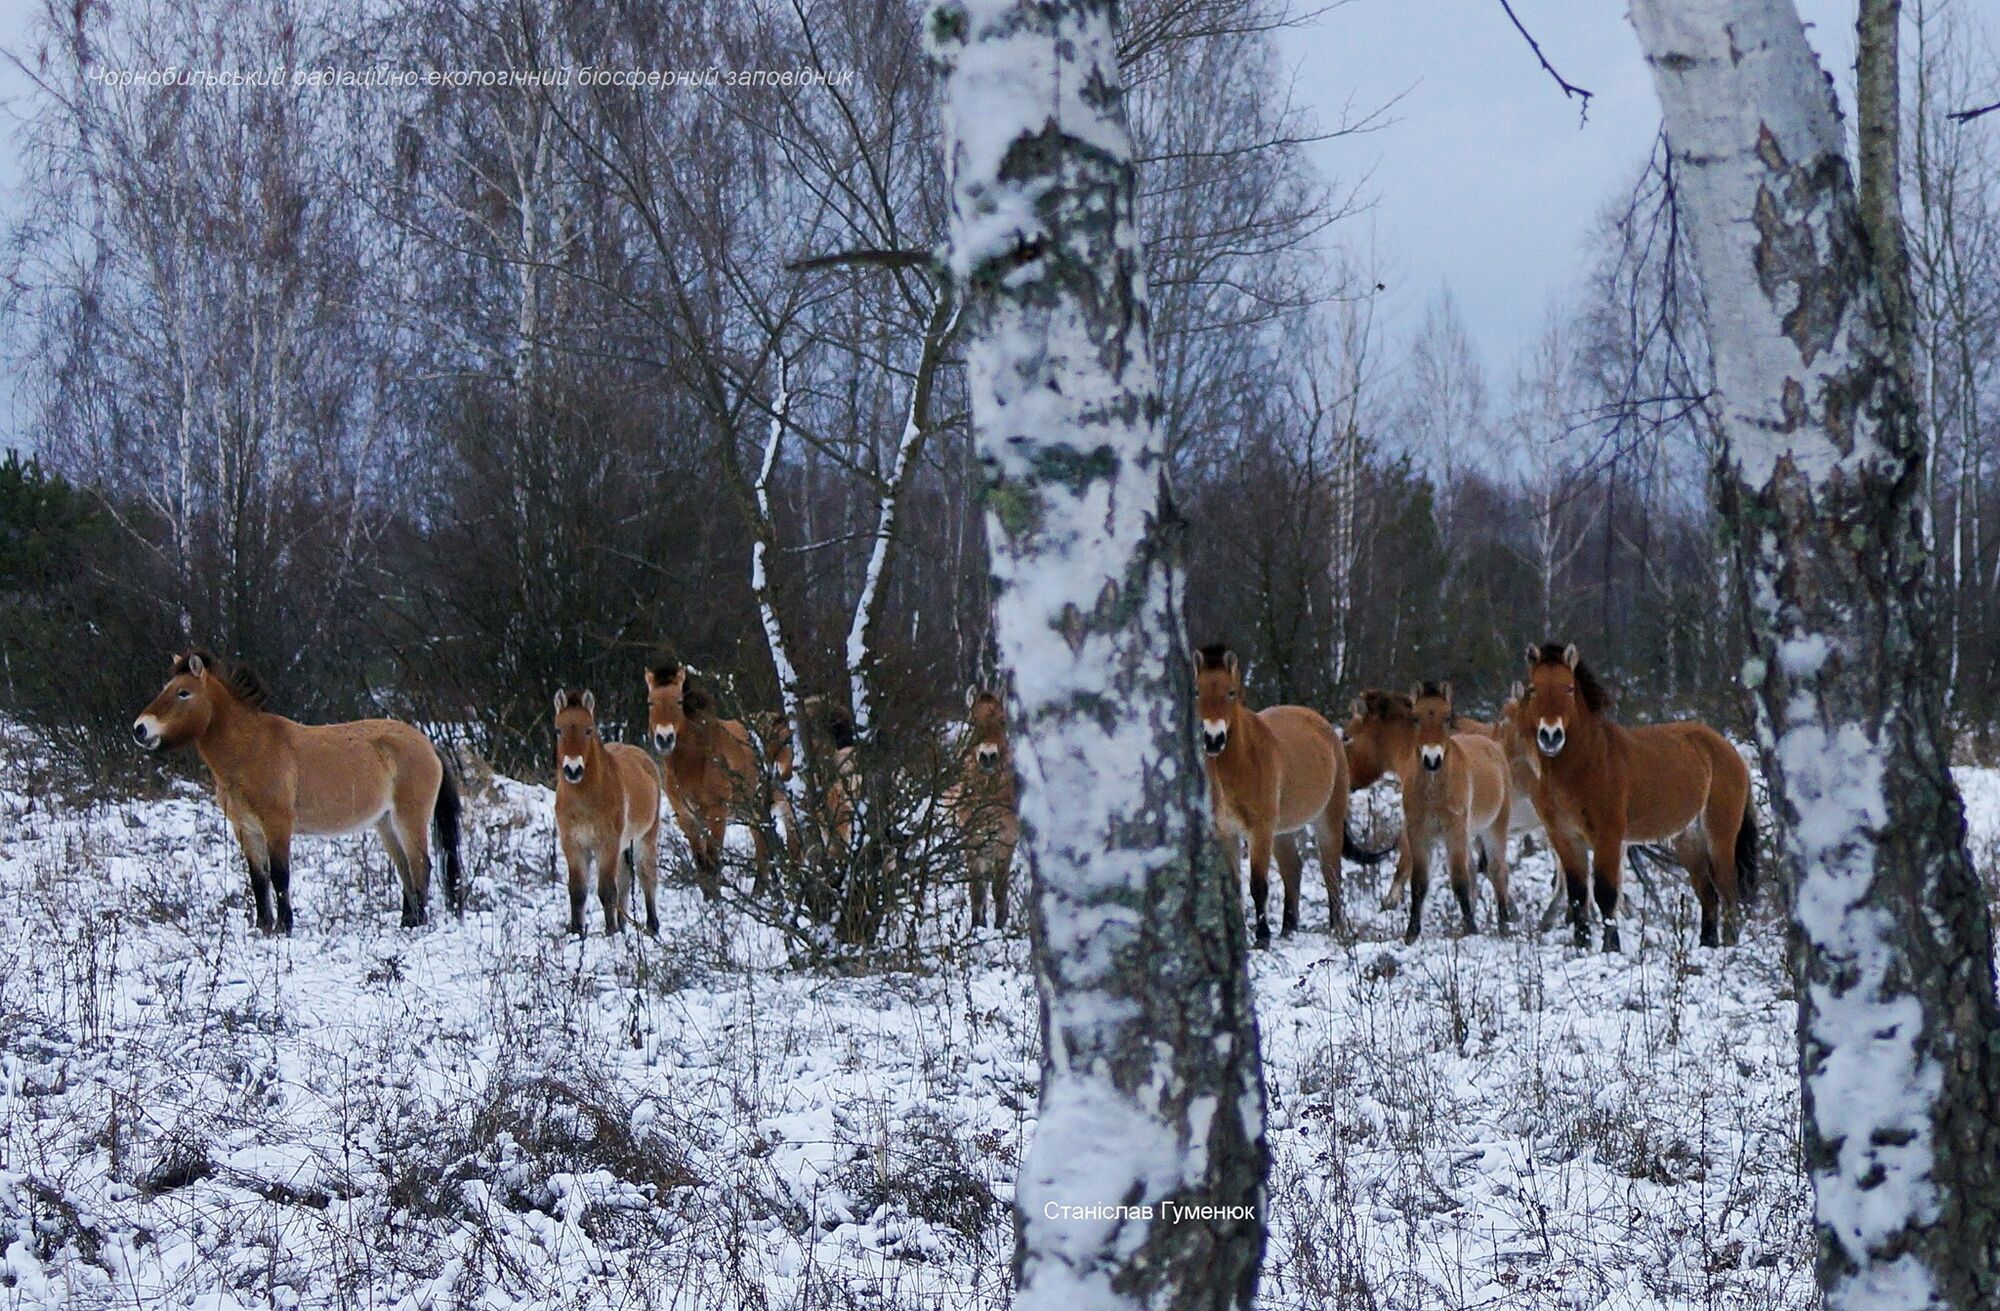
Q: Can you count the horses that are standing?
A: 10